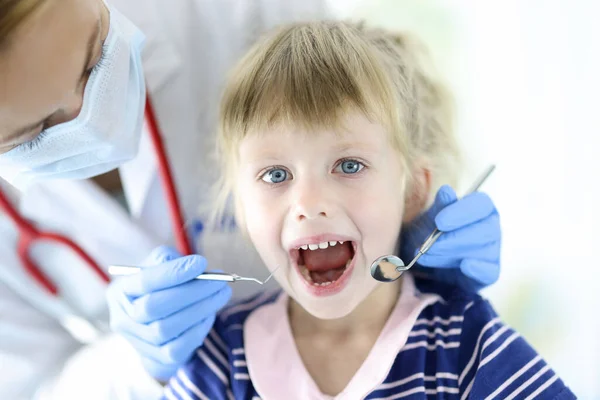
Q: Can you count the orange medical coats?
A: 0